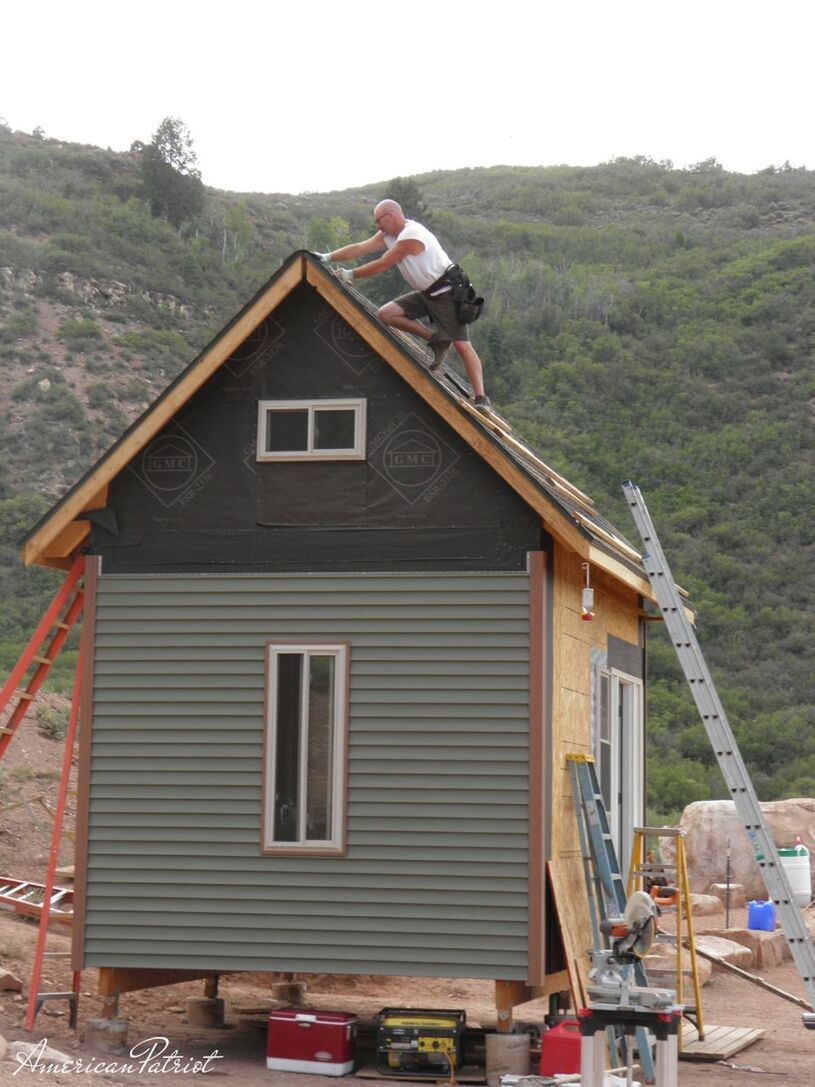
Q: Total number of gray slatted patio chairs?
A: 0